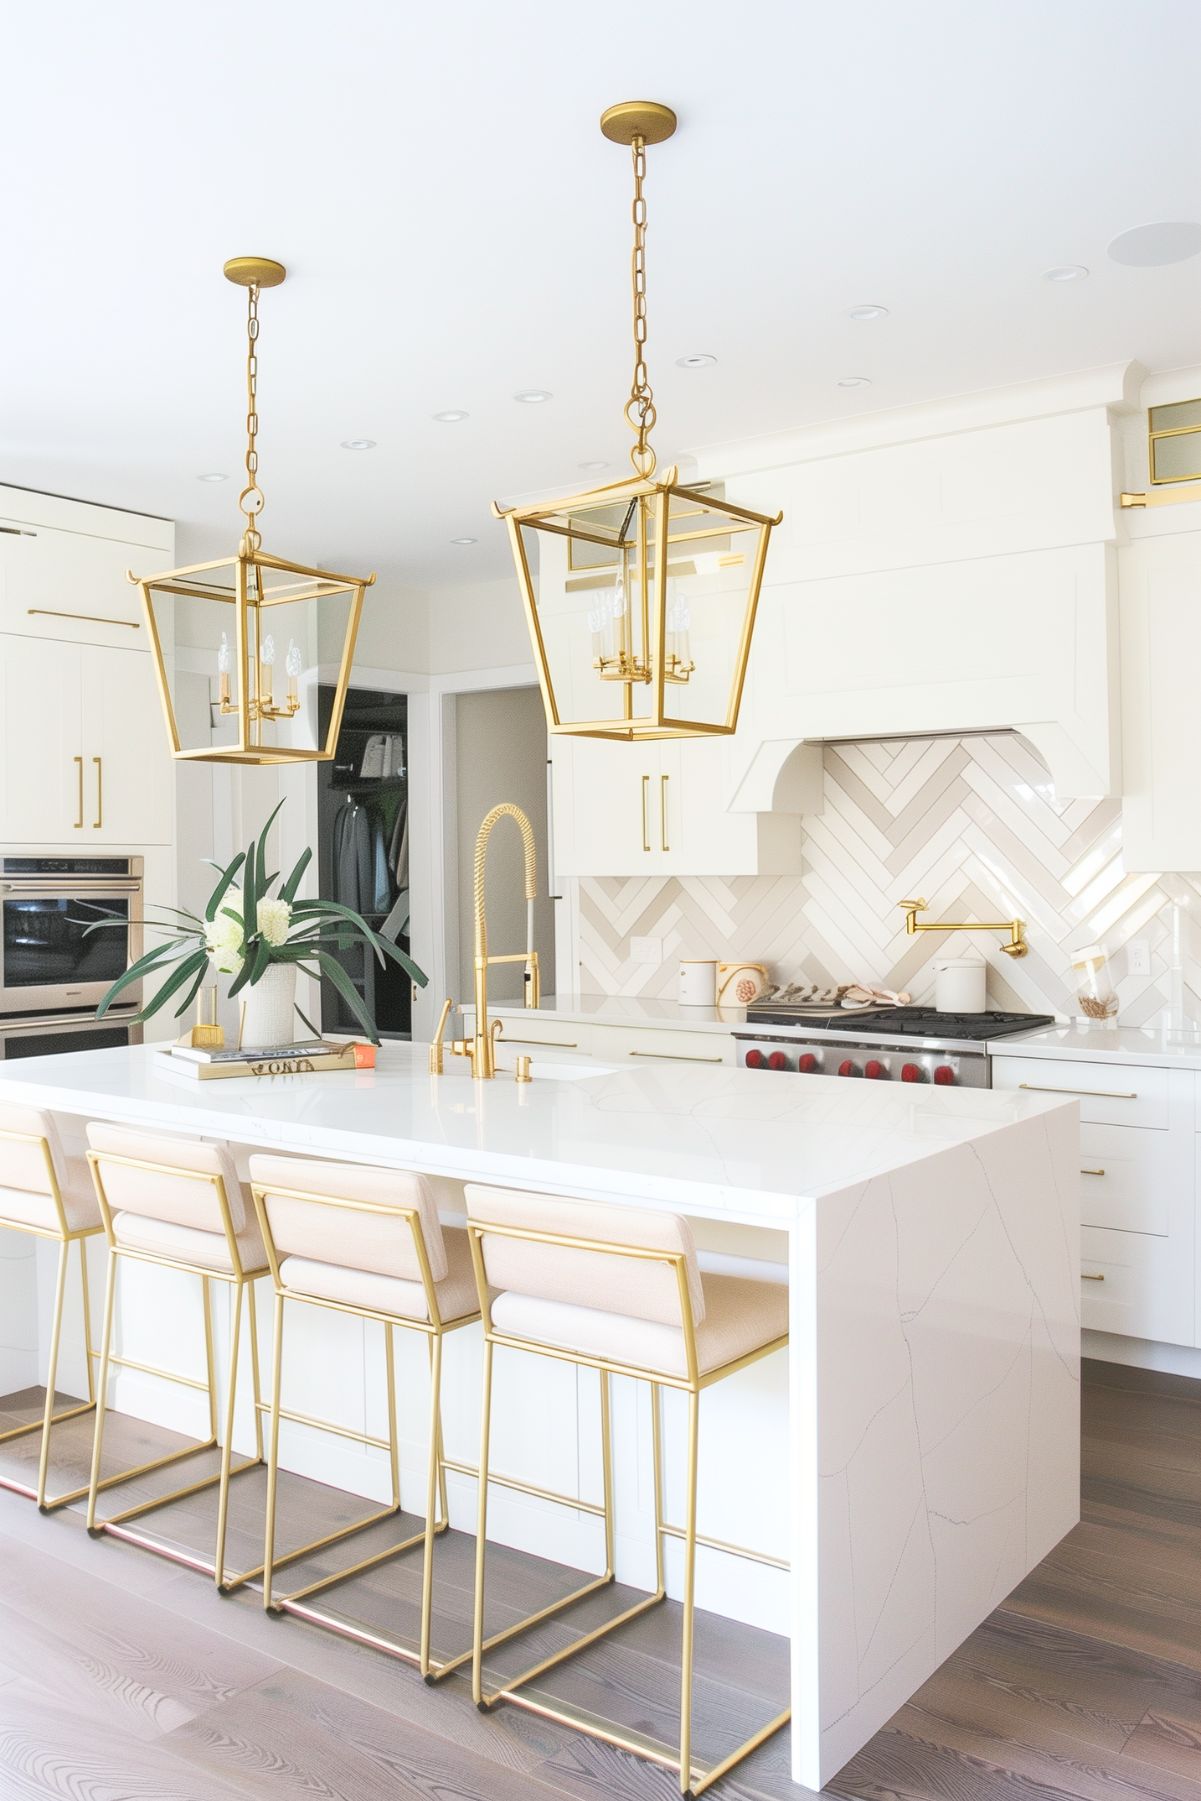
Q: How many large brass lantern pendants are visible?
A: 2